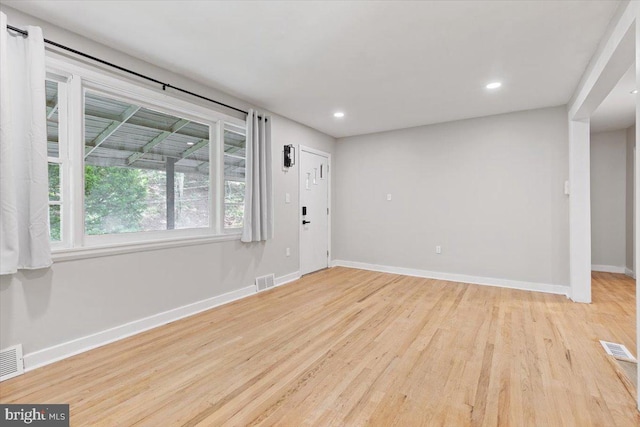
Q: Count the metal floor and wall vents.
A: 3